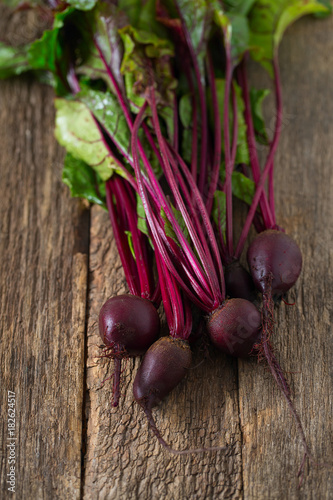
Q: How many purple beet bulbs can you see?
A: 5